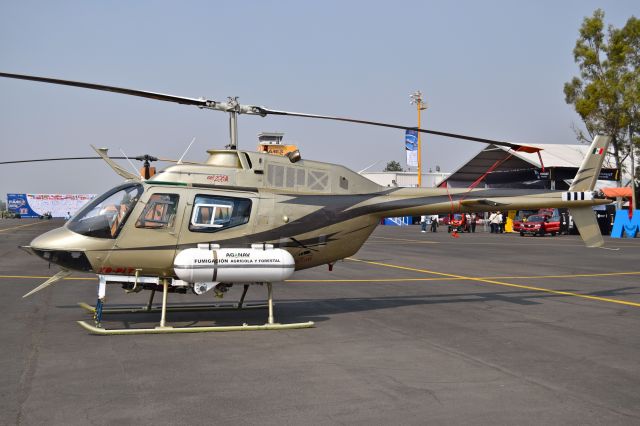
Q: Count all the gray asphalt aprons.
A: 1